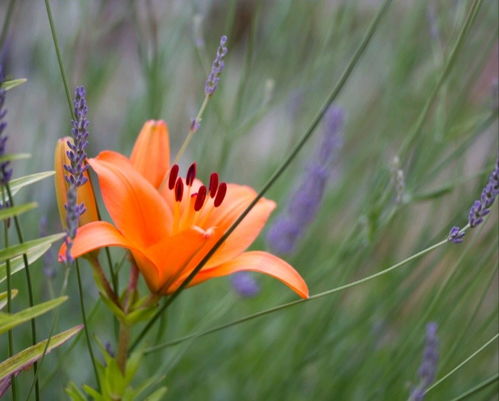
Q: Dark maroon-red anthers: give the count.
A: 6